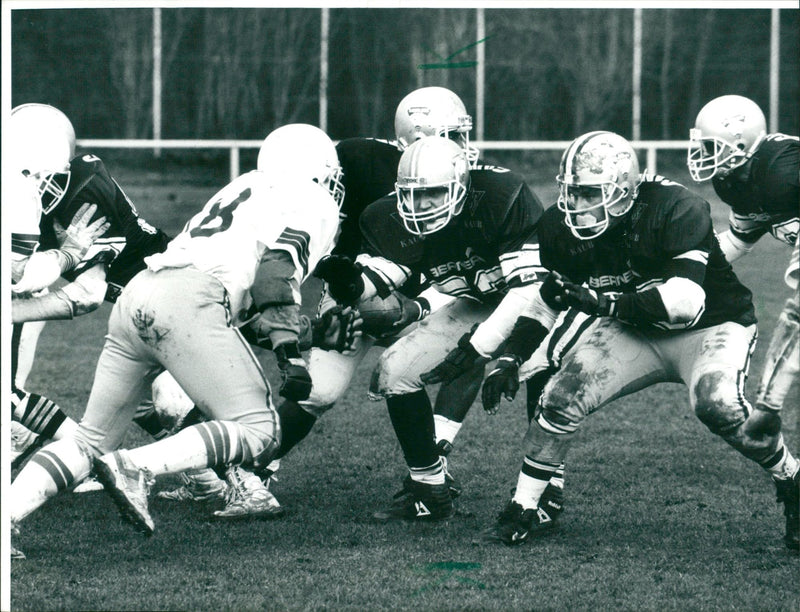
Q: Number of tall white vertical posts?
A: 5